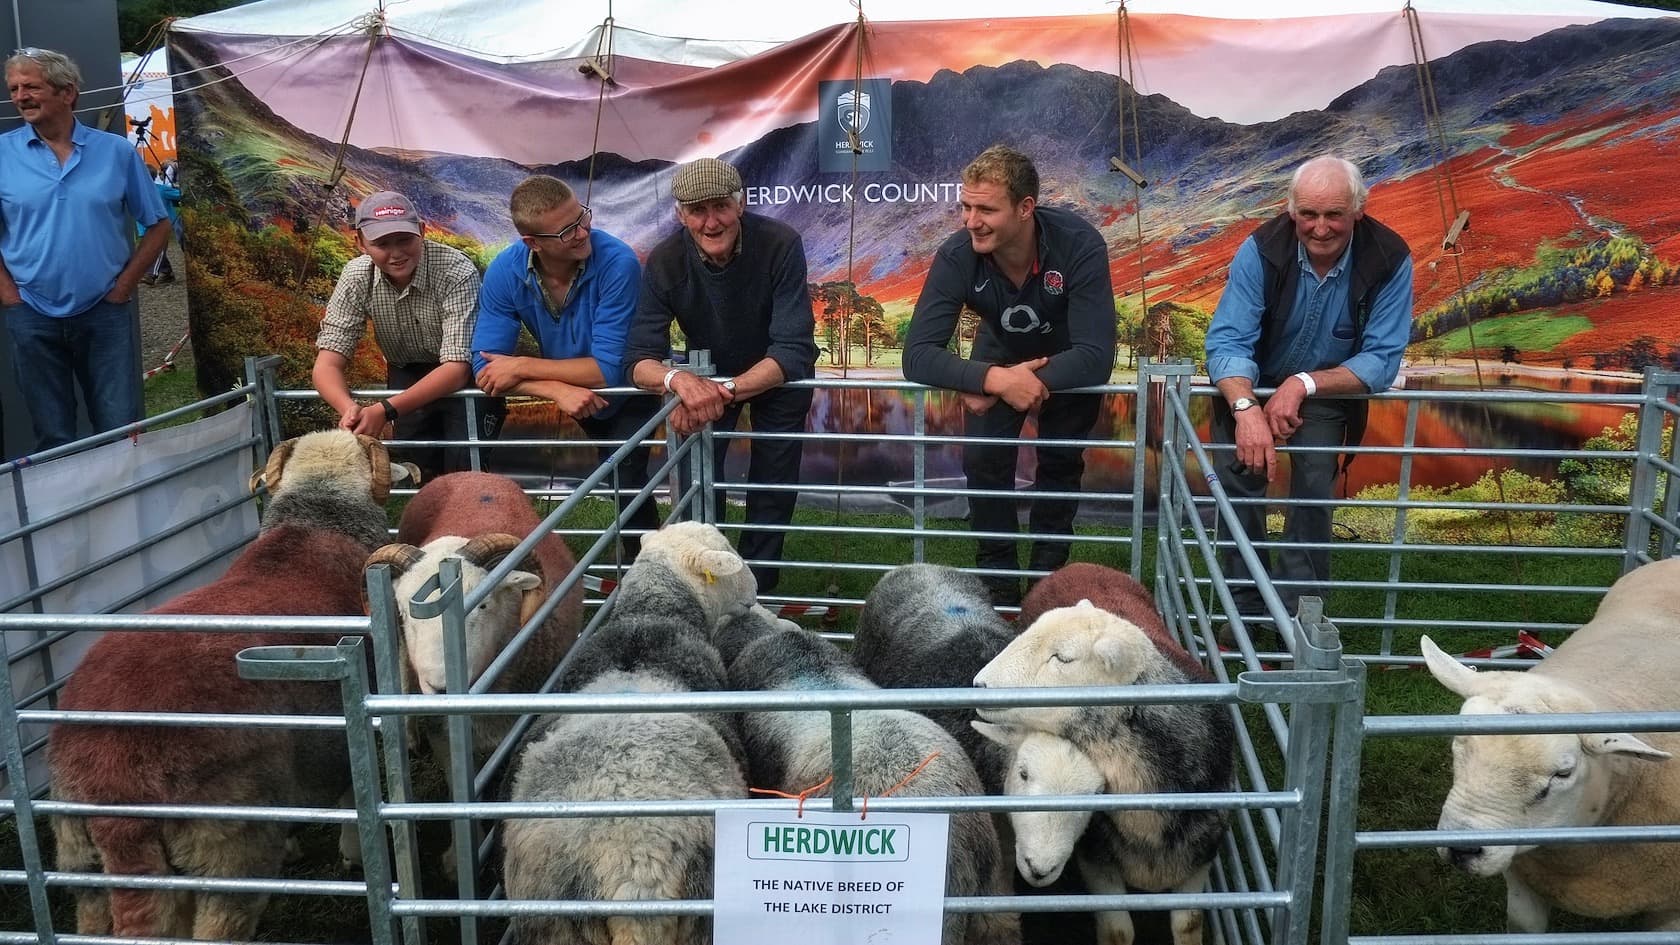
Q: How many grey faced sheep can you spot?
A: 0